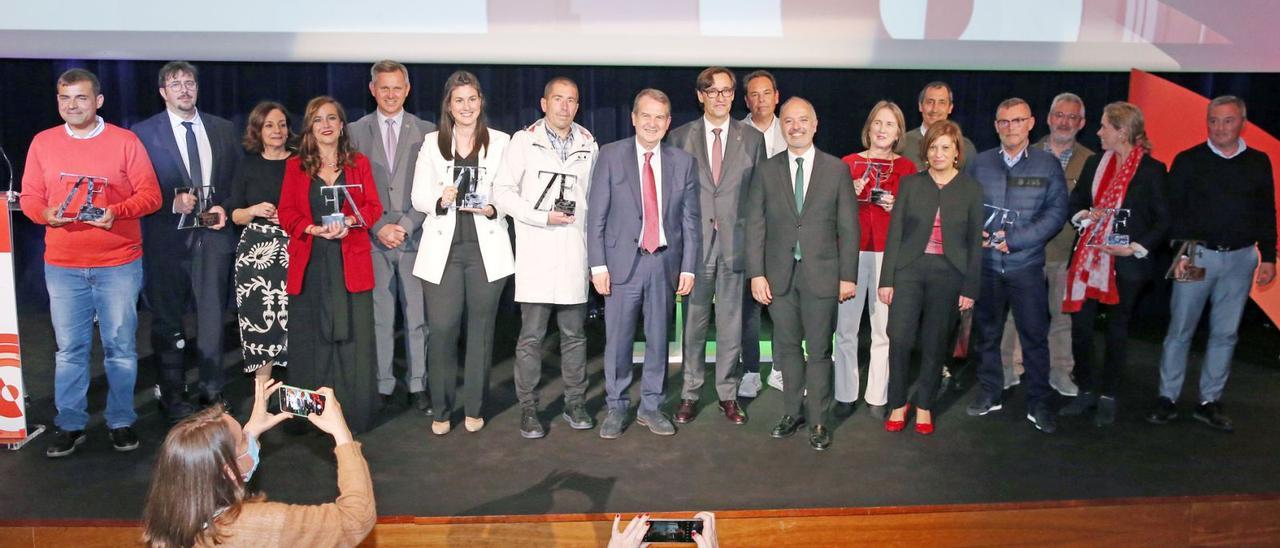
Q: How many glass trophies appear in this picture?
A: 9